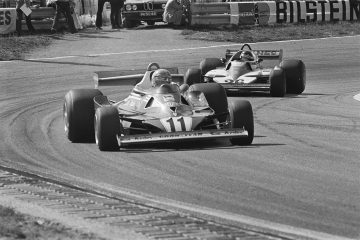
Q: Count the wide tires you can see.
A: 8